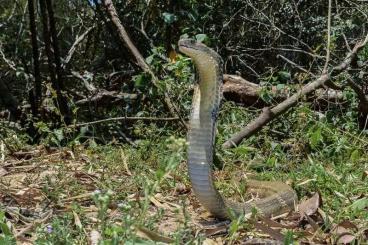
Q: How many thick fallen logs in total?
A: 1